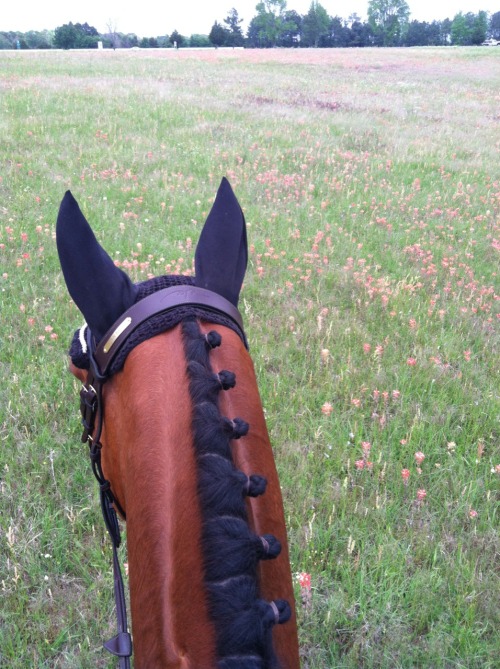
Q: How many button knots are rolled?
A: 6